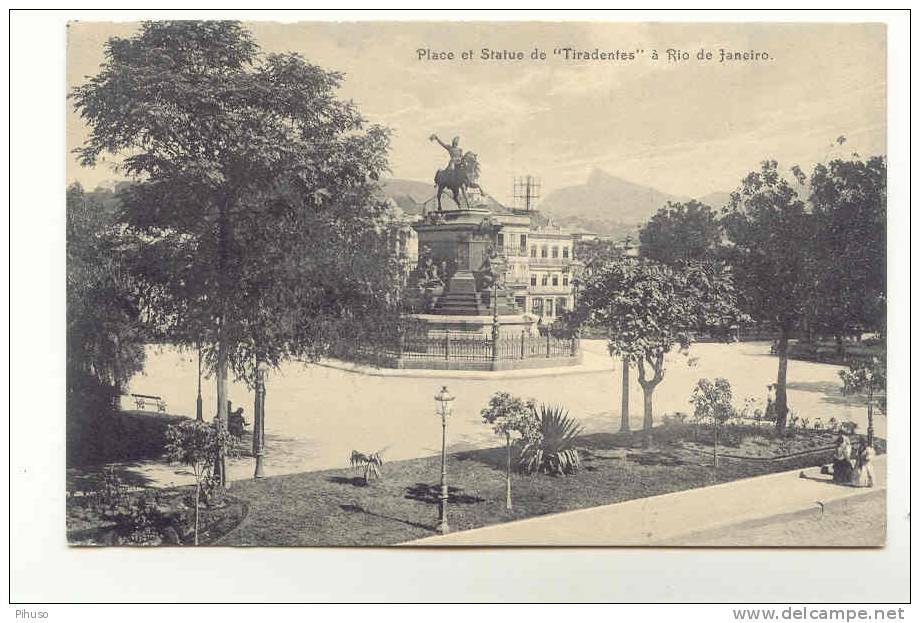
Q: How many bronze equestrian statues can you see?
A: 1